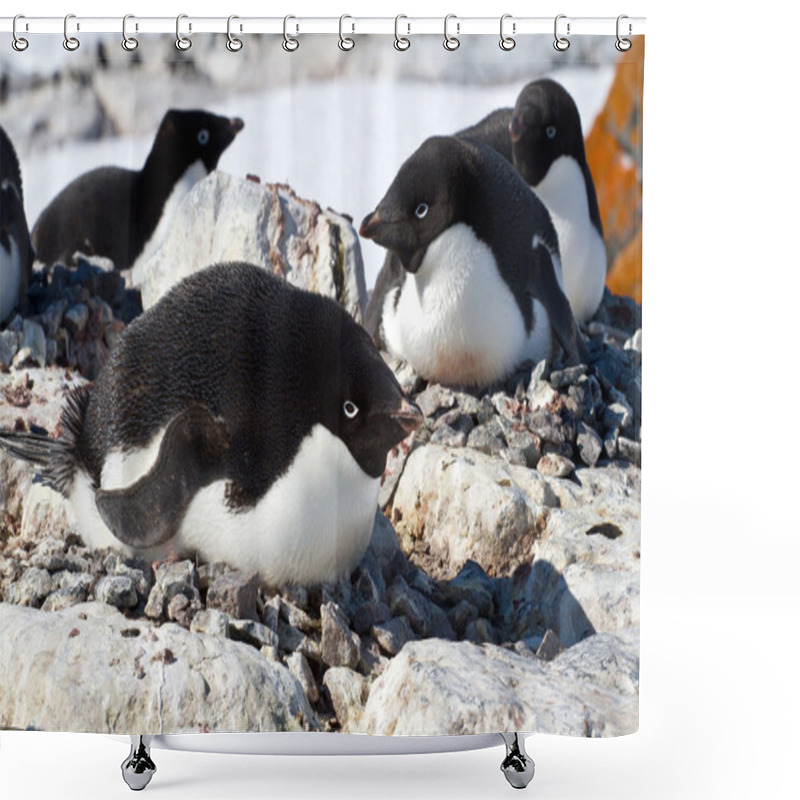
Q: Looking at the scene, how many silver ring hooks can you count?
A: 12